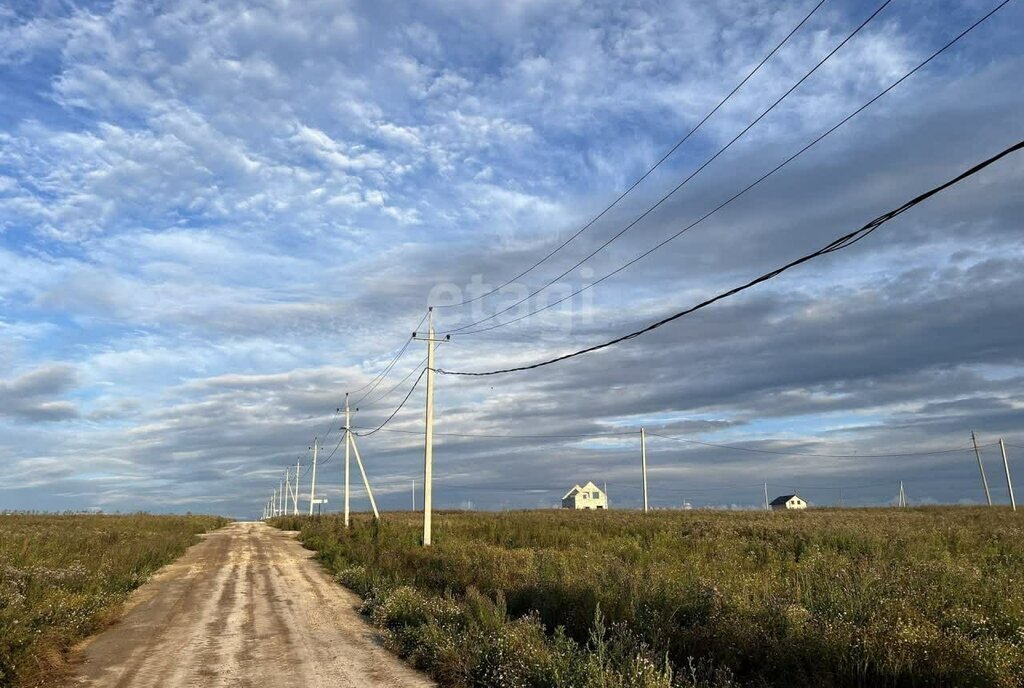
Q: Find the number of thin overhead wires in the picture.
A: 3